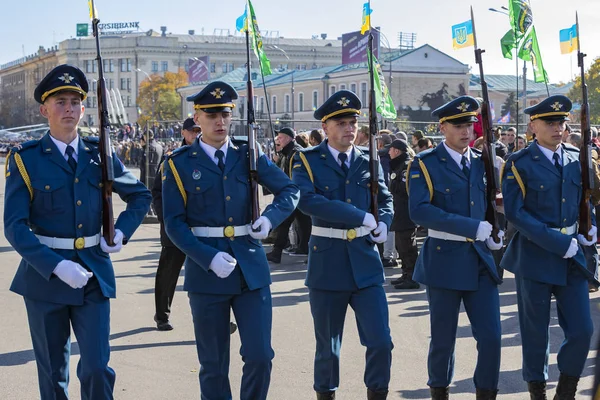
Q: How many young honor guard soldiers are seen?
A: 5